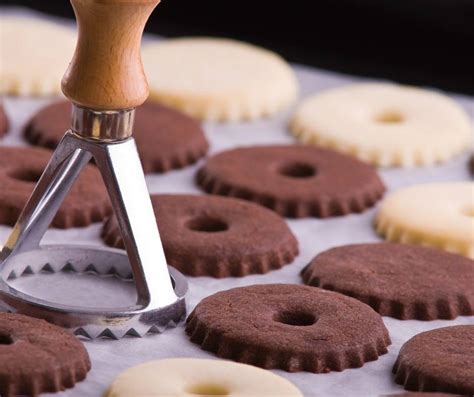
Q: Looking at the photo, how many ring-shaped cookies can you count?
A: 8